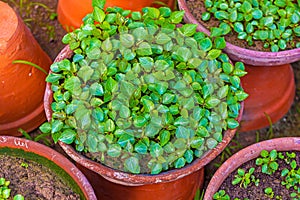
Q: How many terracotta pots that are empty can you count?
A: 3